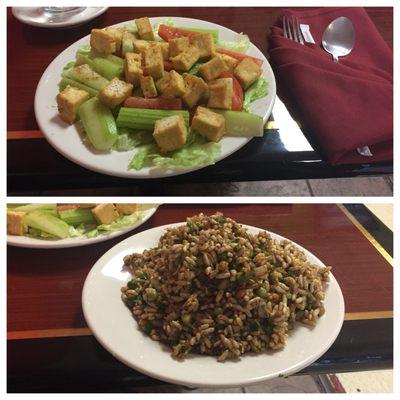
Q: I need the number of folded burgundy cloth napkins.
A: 1